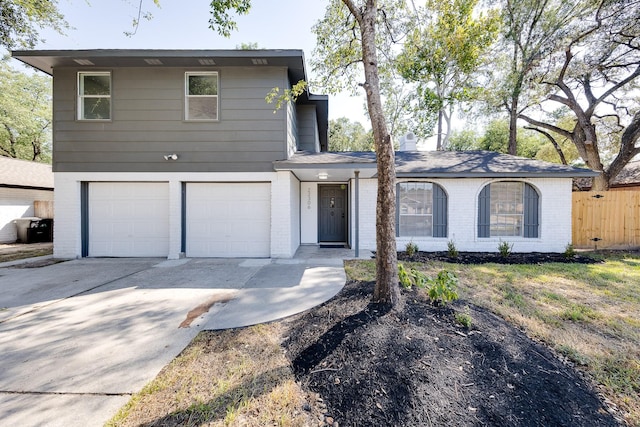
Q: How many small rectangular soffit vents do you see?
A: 4